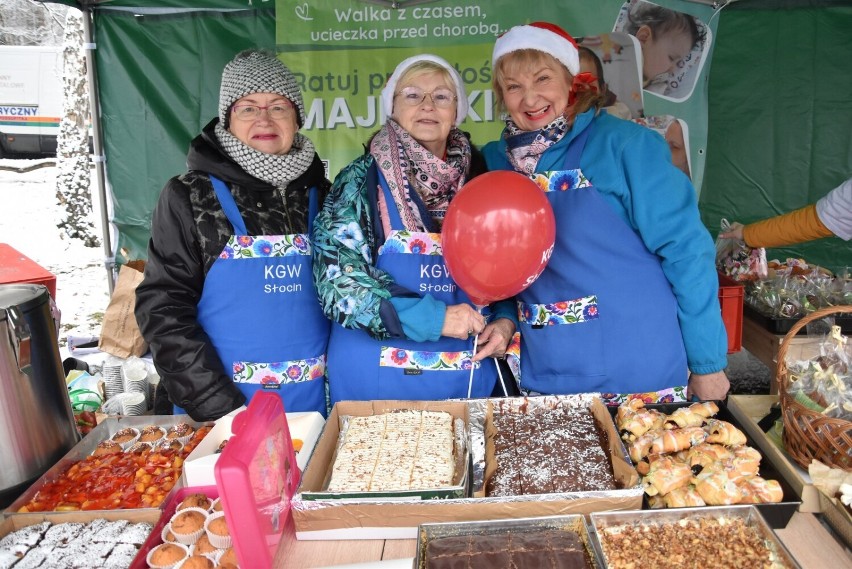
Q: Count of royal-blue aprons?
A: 3